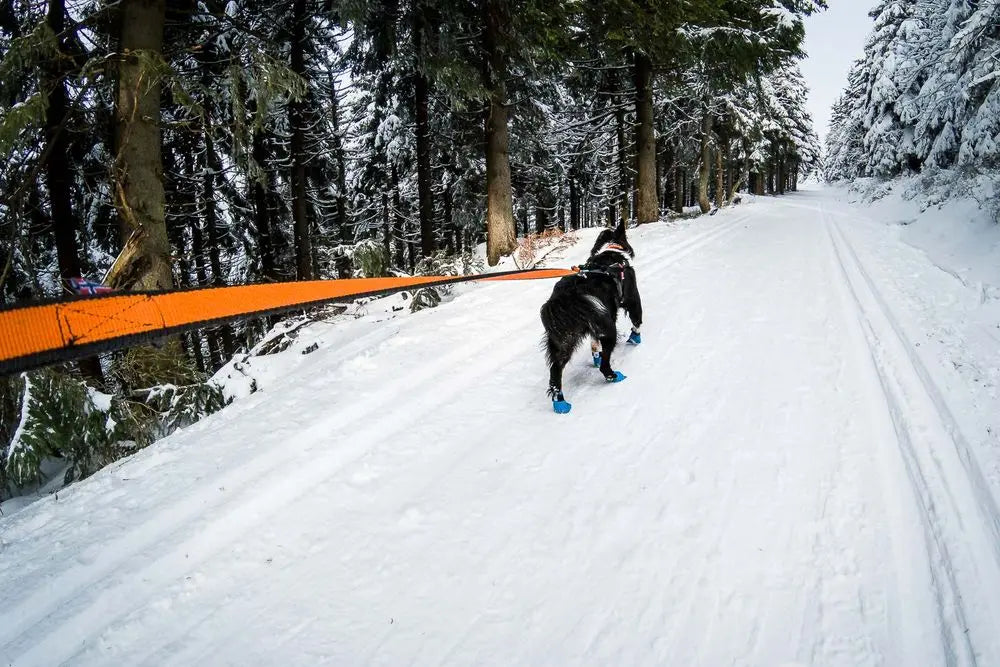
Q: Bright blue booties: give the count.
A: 4